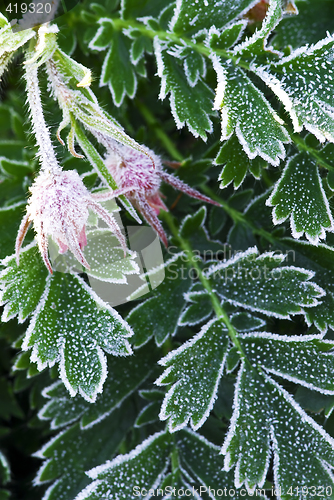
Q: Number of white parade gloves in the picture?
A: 0